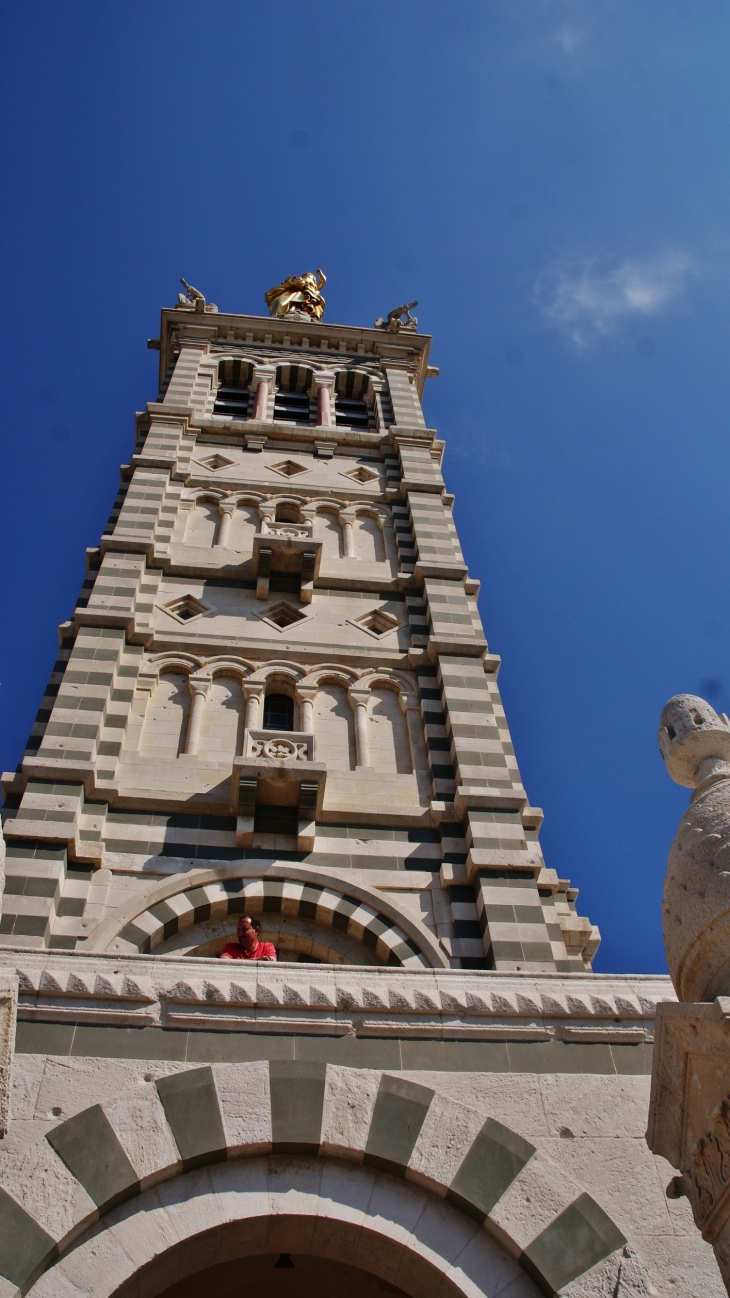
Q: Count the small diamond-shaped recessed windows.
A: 6